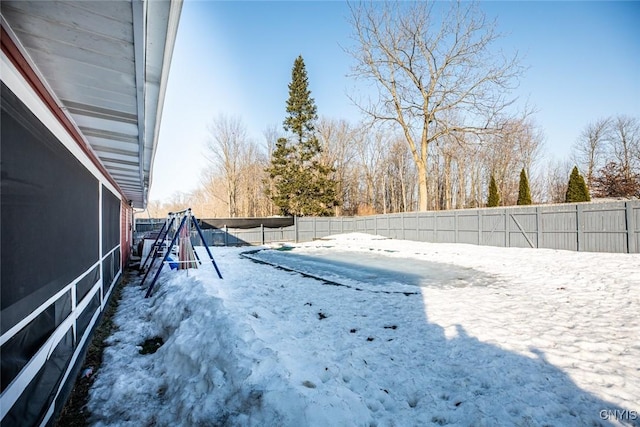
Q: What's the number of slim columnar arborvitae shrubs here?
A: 3